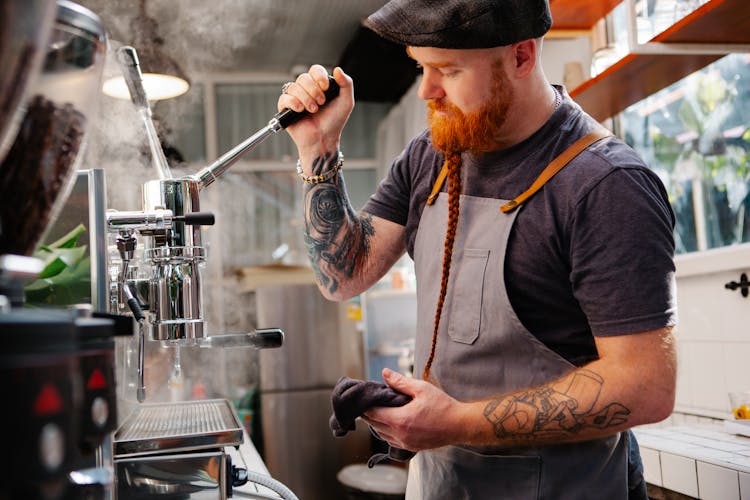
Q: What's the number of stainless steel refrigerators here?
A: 1